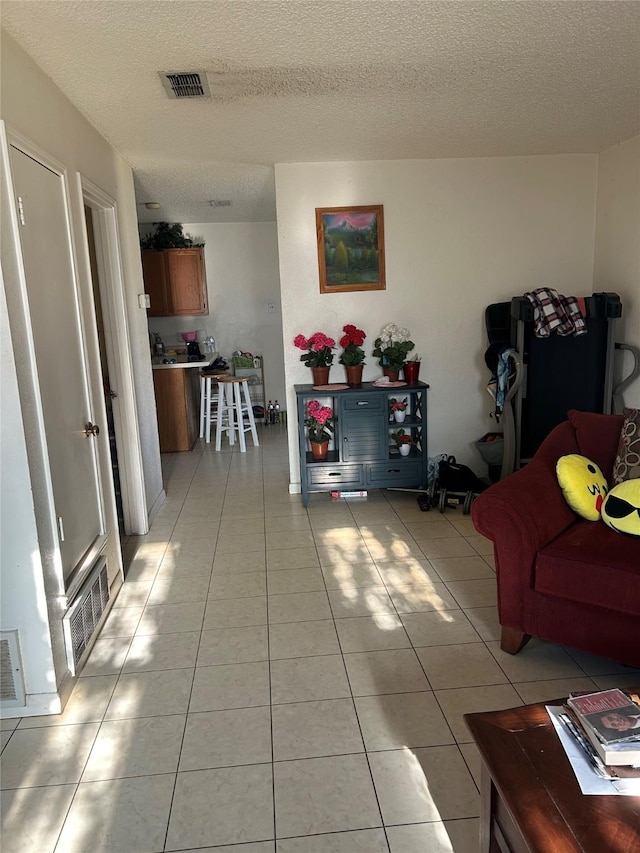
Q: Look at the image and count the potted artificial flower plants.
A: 6